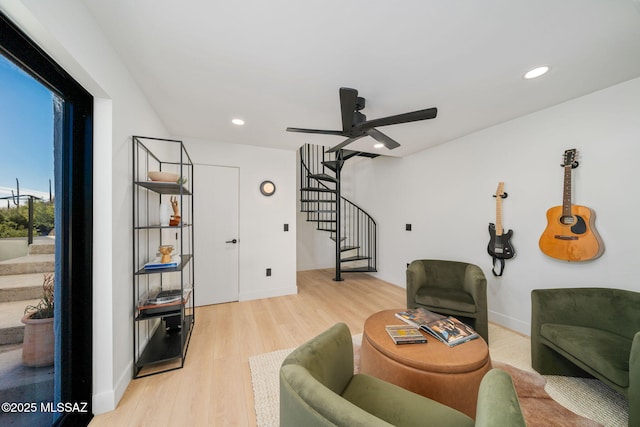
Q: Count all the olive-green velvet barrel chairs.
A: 3